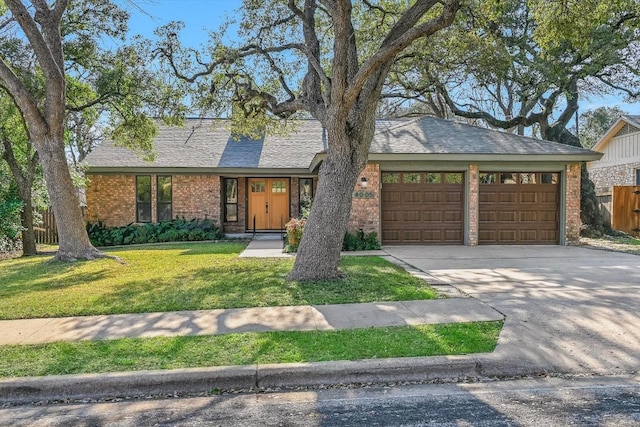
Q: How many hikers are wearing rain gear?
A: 0